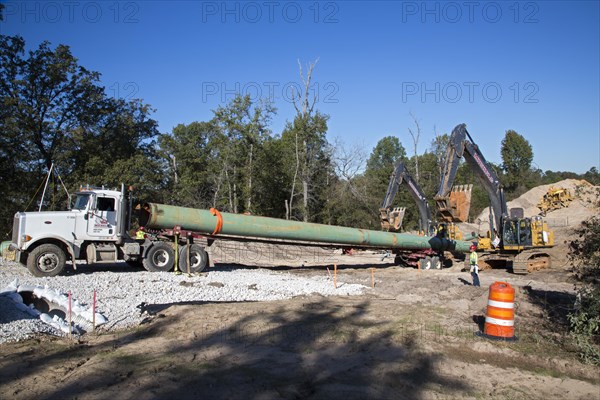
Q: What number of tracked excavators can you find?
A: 2